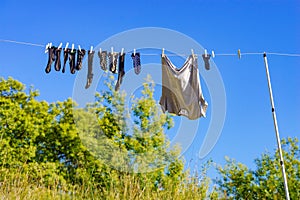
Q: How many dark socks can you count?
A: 11